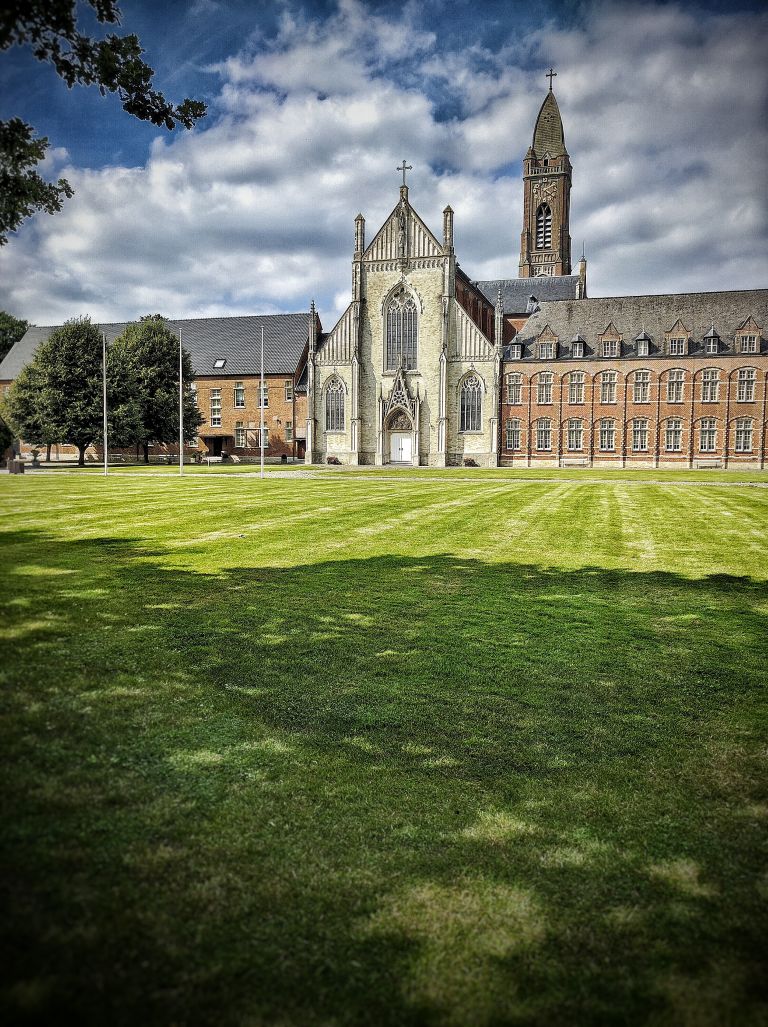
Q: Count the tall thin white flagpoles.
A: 3